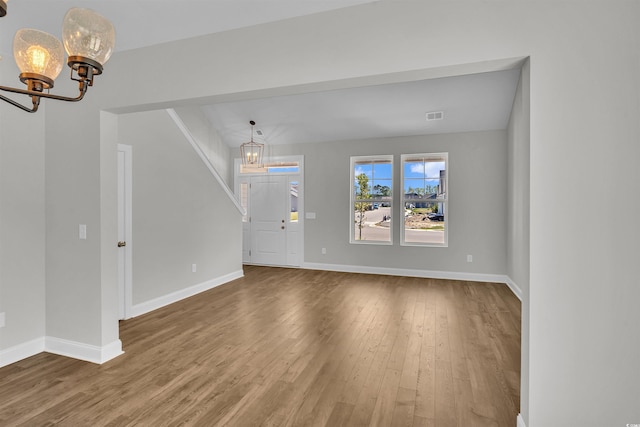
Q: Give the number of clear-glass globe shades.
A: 2